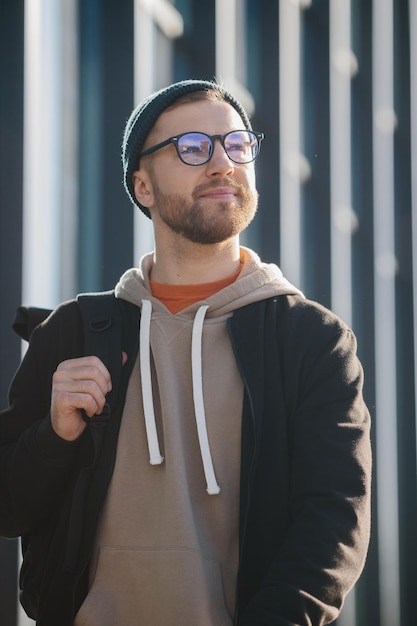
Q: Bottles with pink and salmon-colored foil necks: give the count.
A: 0